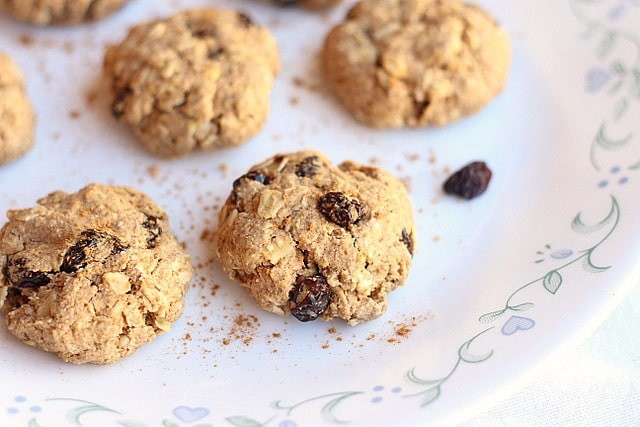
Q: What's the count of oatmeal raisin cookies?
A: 7